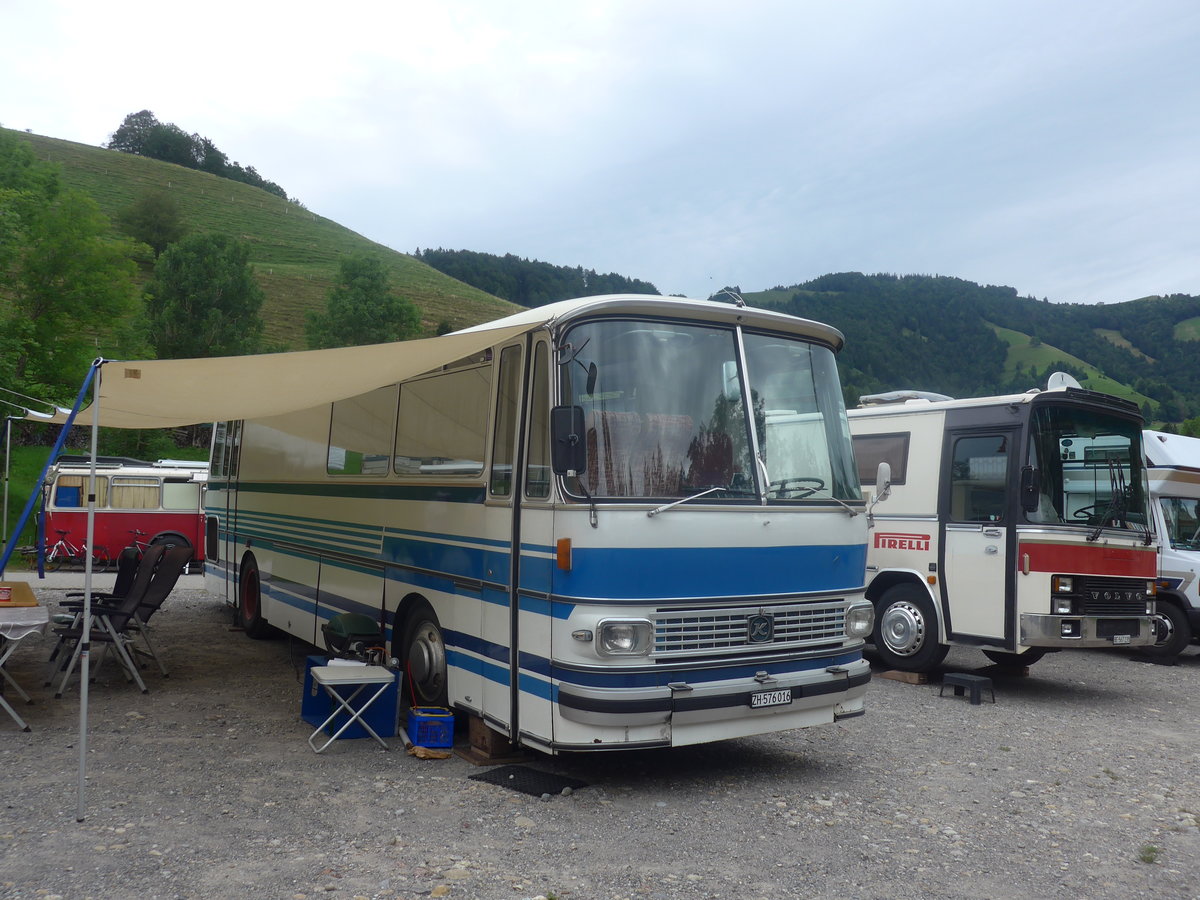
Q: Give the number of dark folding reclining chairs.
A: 3